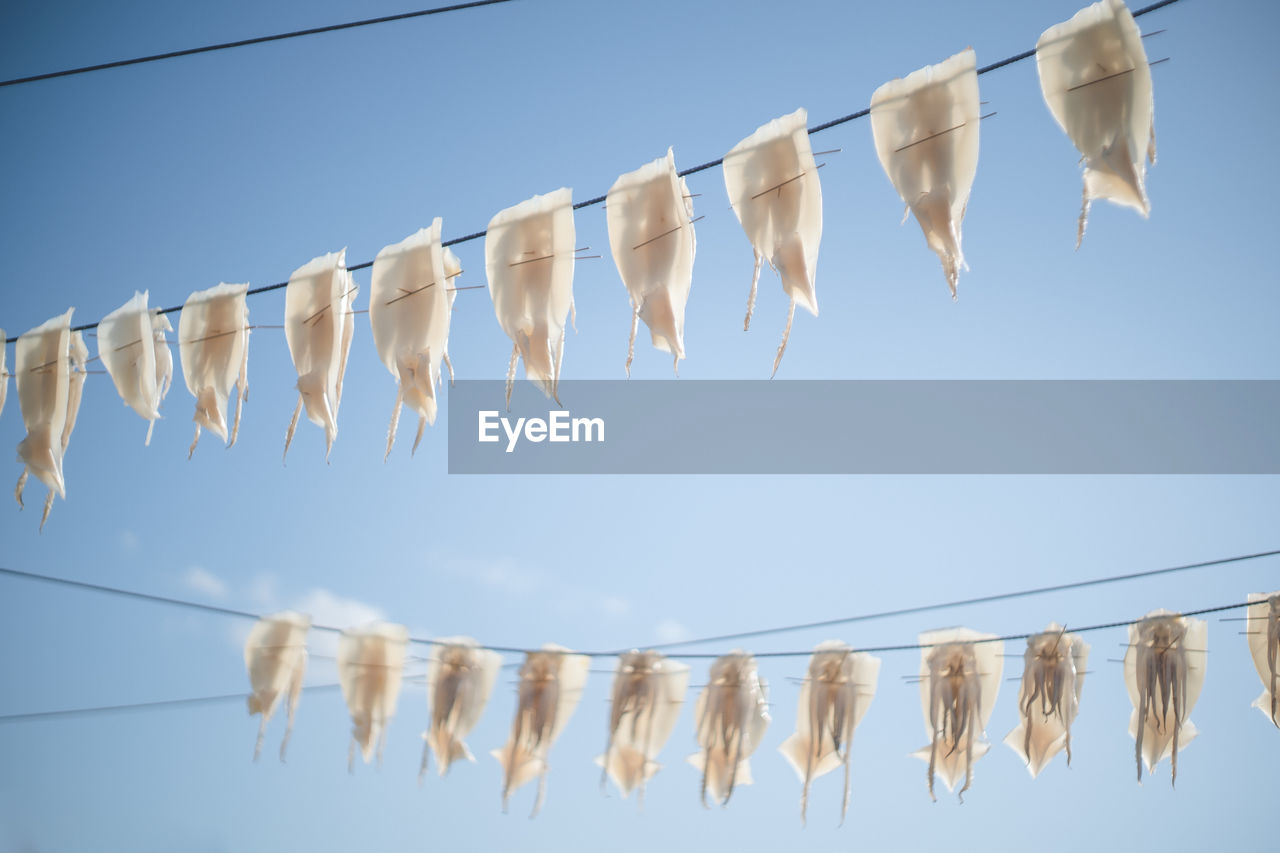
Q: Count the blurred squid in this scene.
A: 11